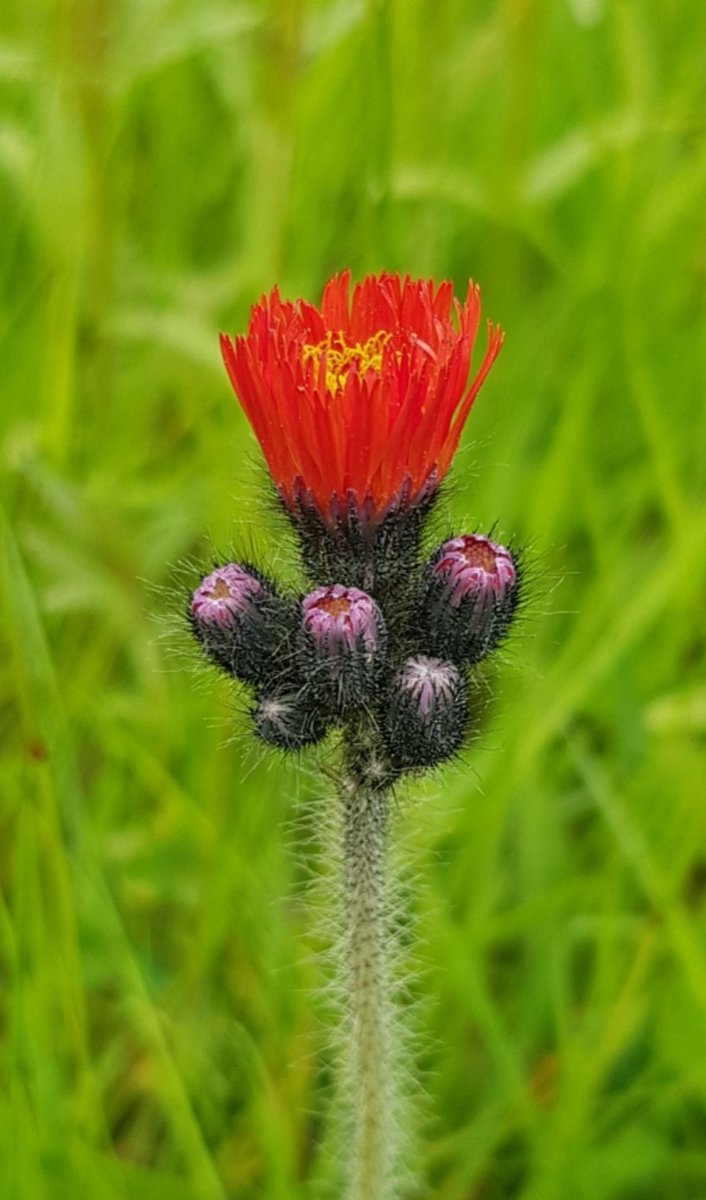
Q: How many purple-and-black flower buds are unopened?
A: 5